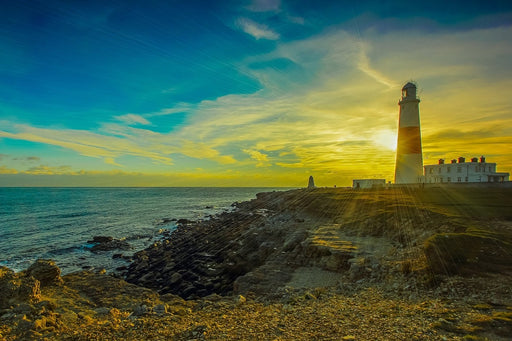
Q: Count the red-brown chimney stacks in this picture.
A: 5